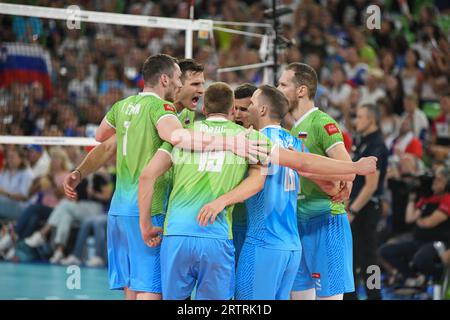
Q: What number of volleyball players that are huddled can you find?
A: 6